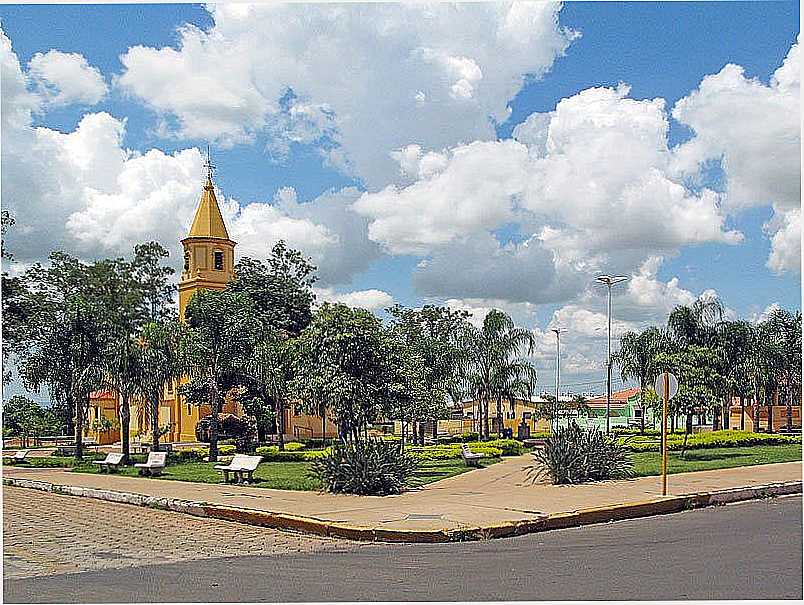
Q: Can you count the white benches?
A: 5